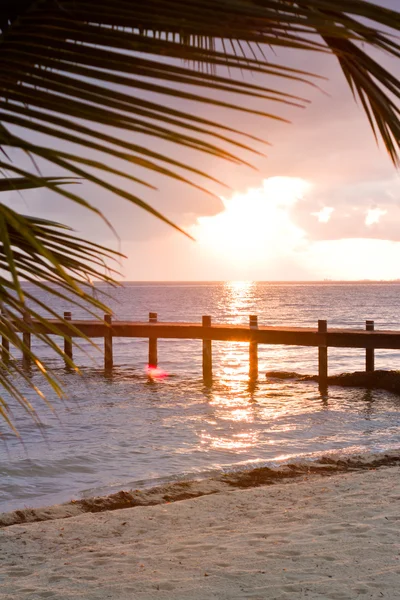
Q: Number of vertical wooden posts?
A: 9